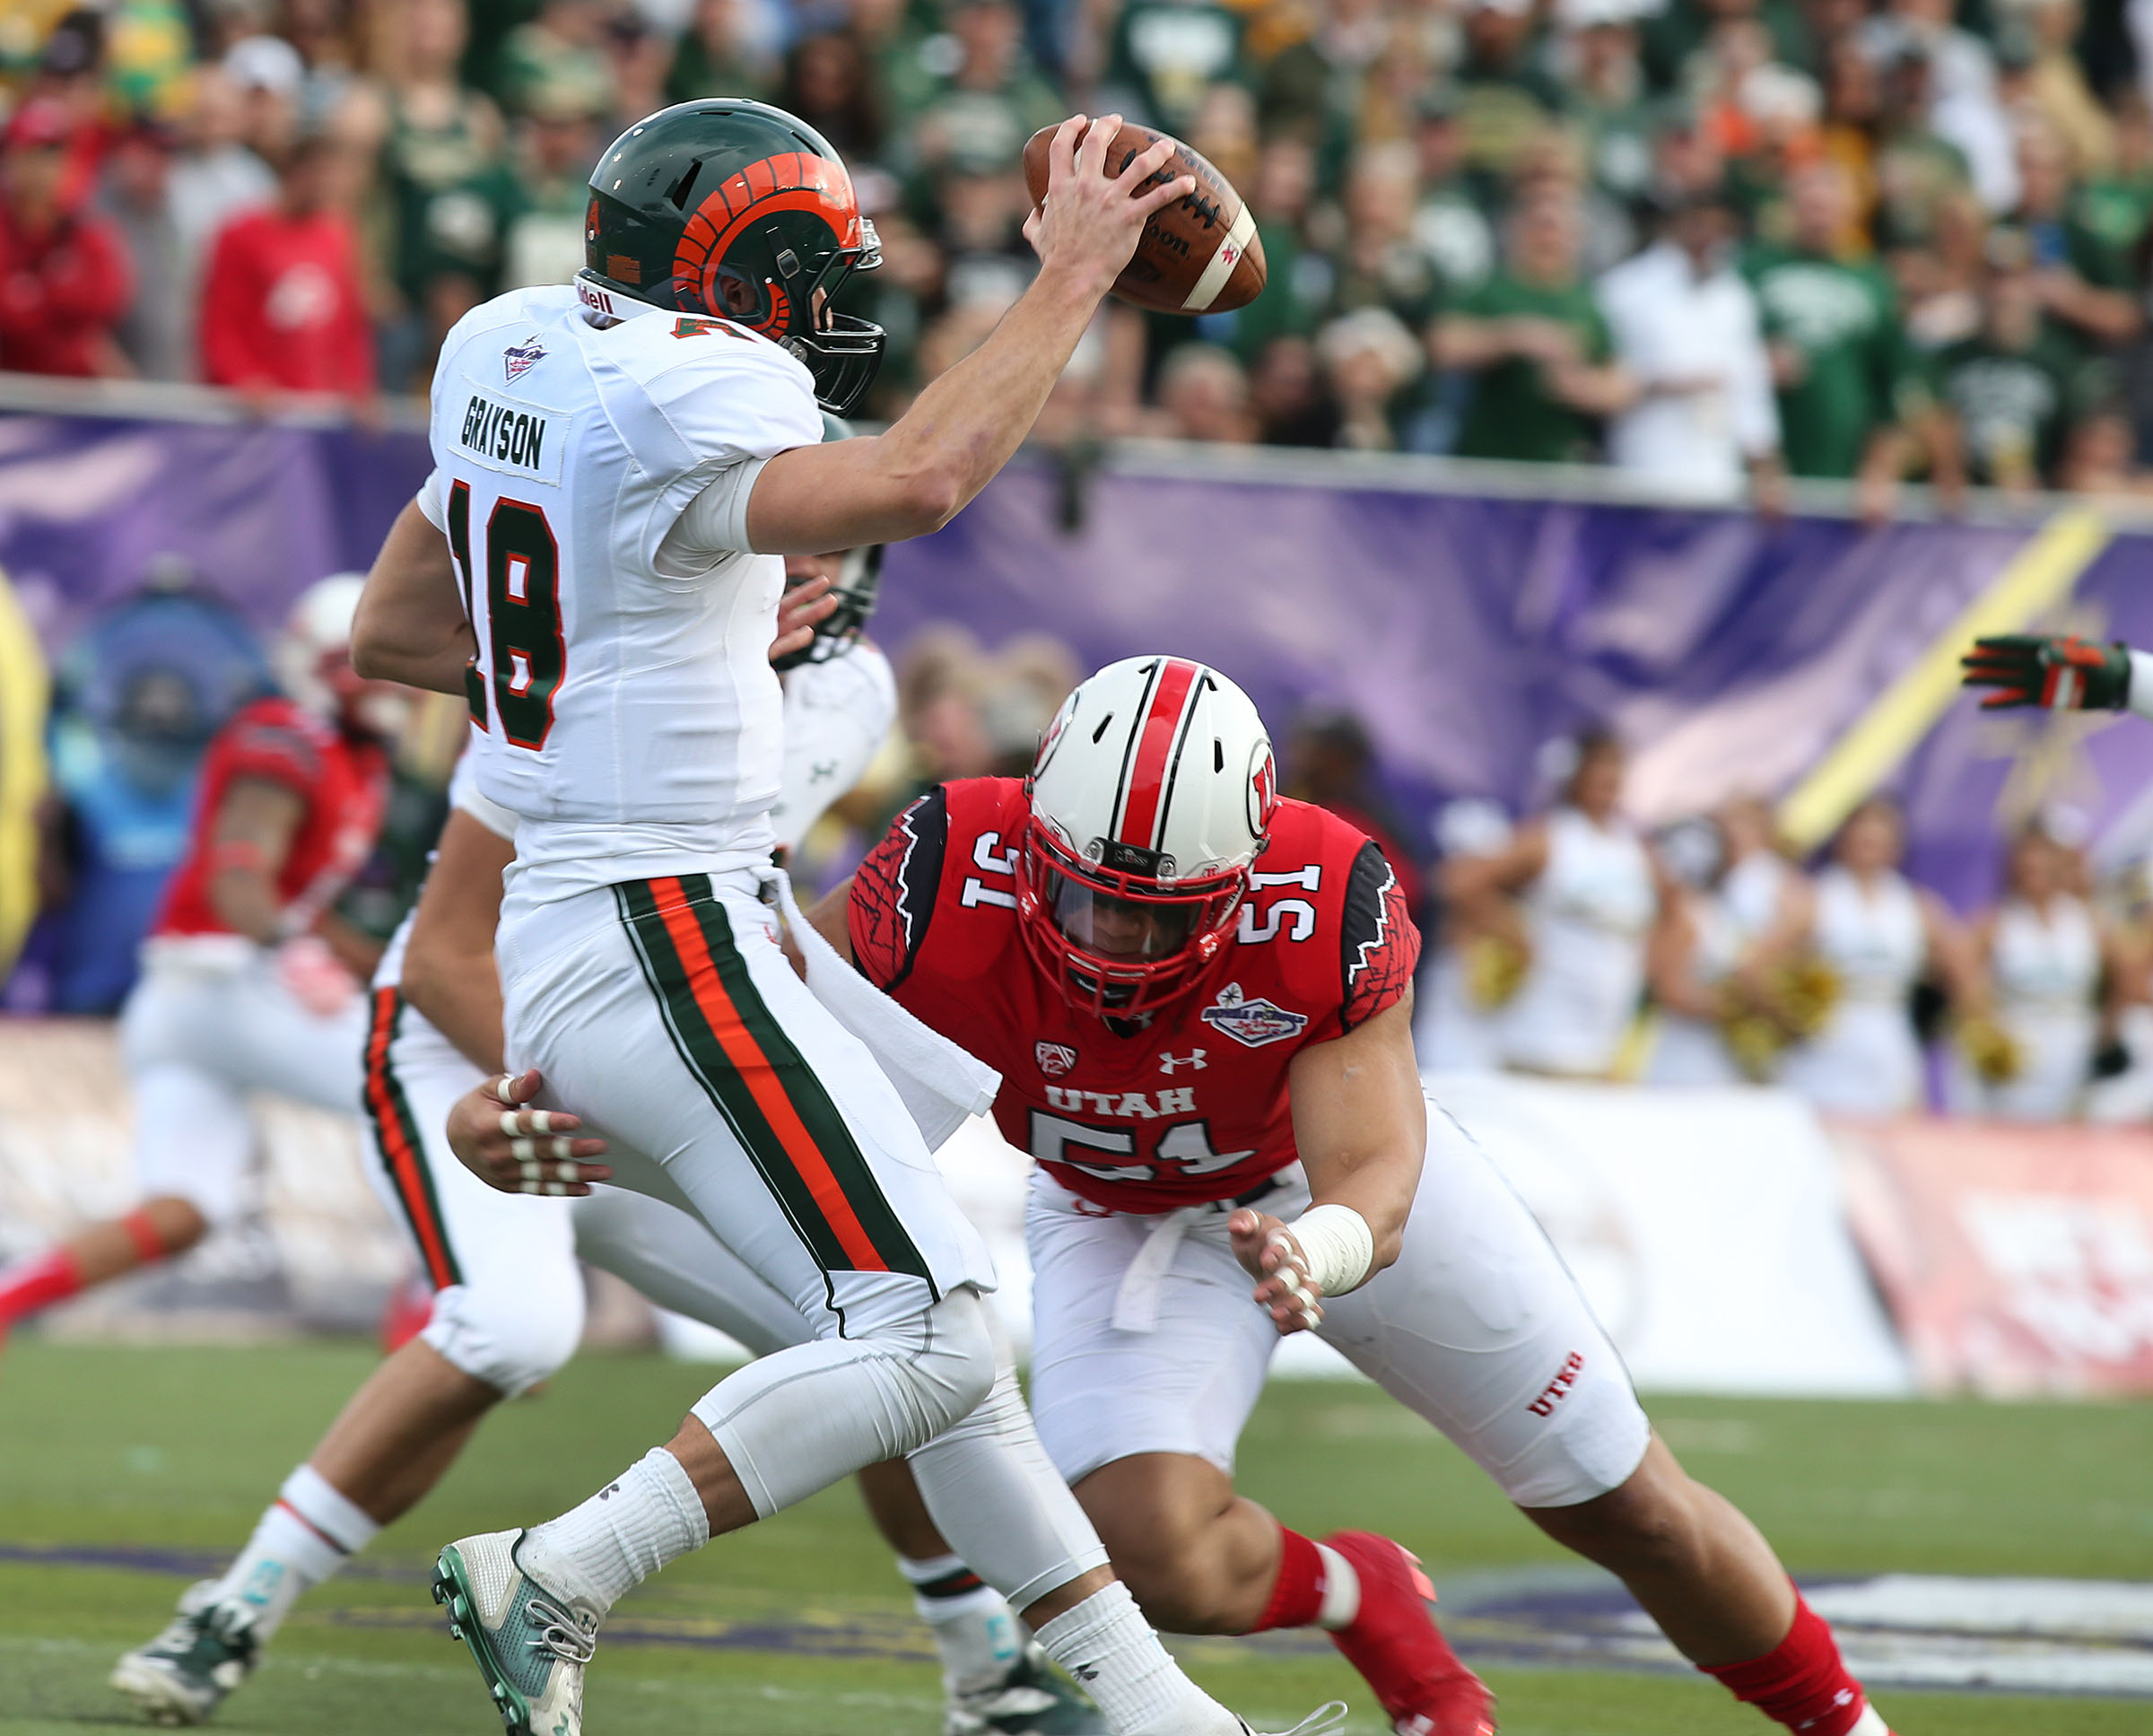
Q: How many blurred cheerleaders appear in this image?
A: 4